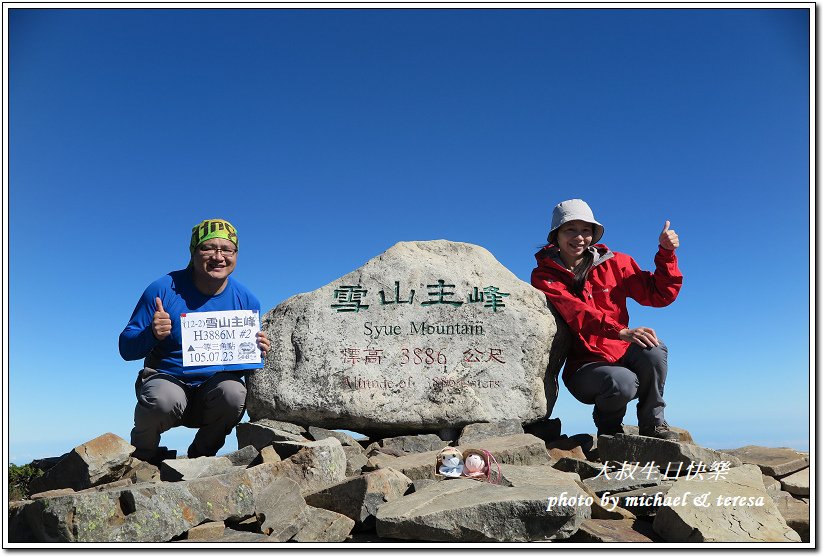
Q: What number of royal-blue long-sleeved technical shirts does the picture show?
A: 1